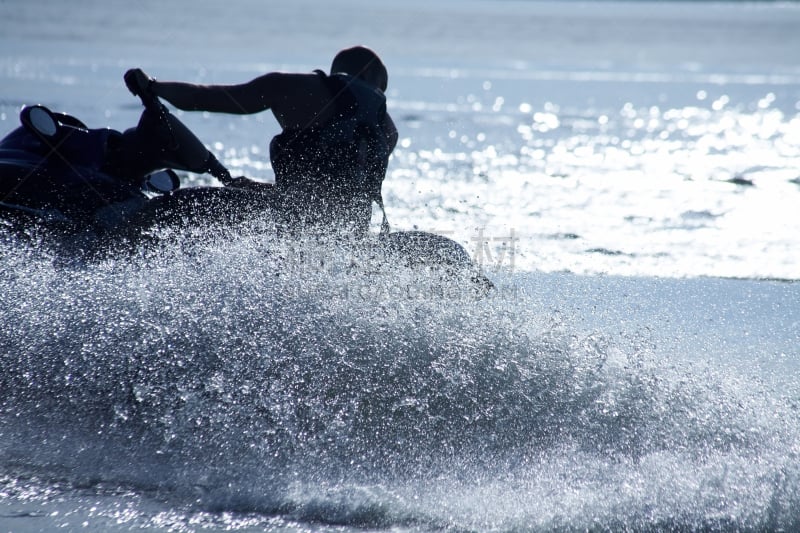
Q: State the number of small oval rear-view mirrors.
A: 2